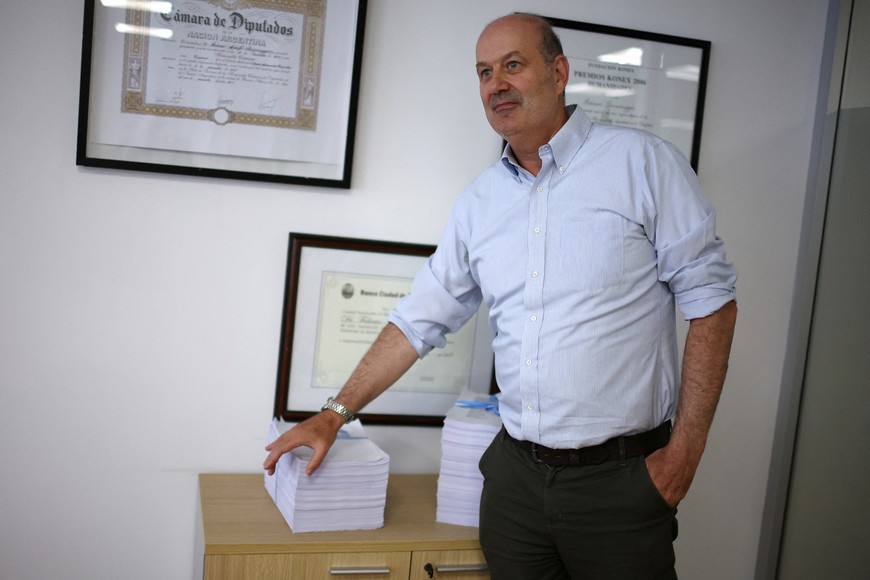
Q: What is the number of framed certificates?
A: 3